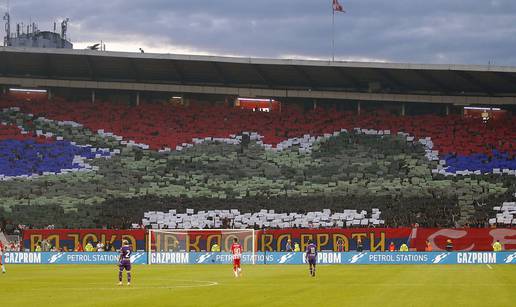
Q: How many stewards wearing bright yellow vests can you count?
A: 6